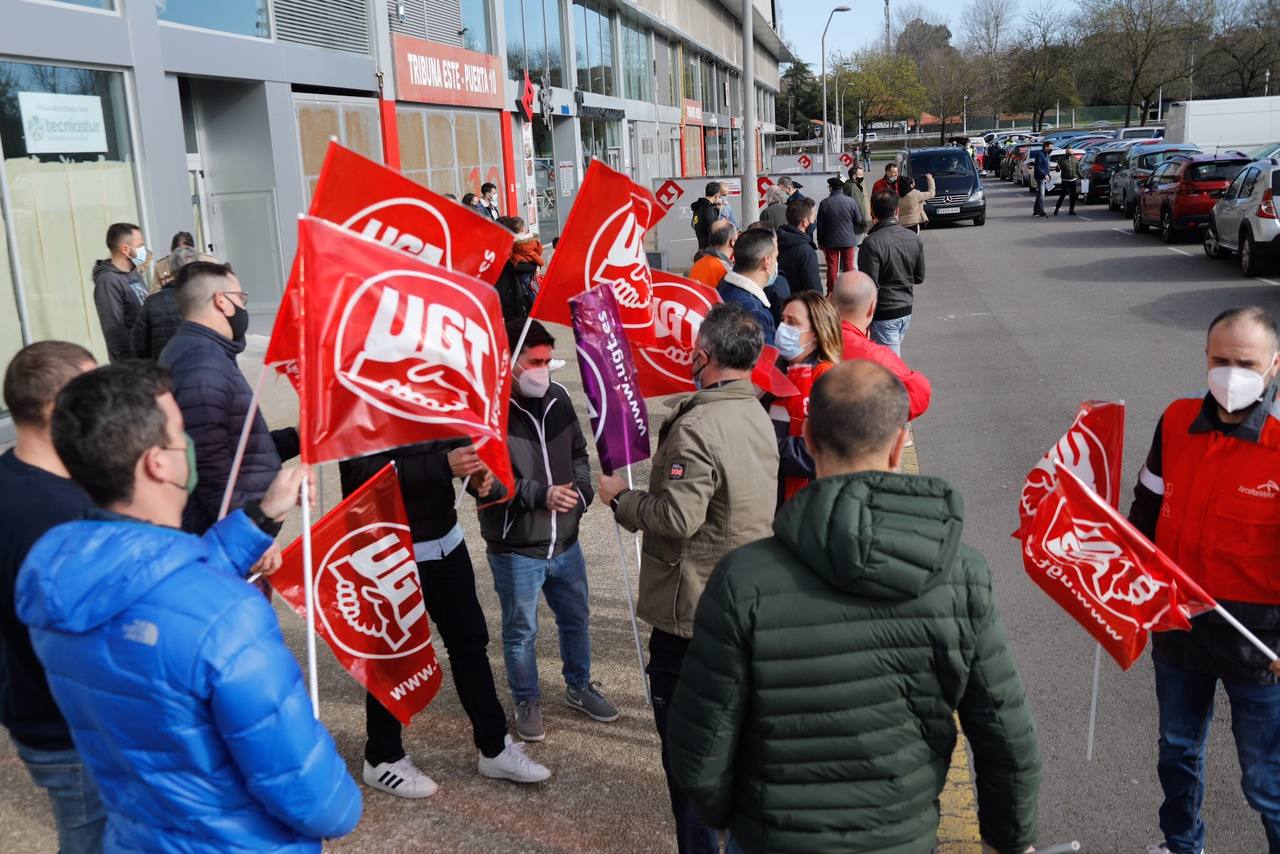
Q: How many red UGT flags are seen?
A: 7